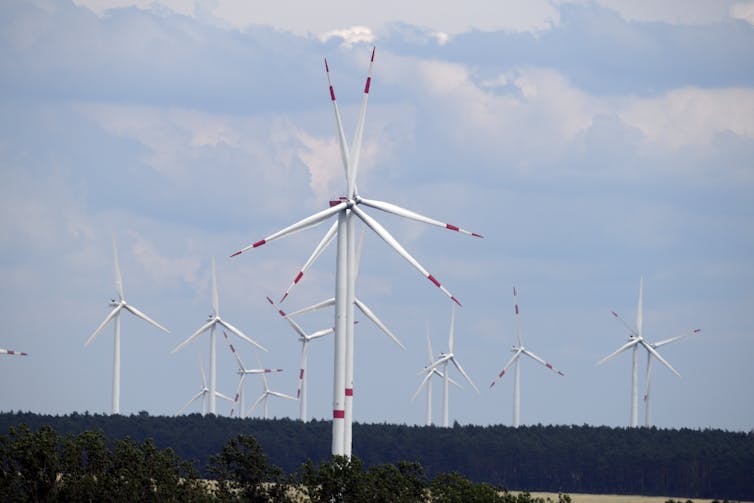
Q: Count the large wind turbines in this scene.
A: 2